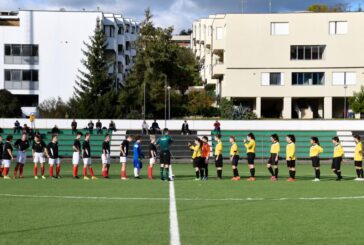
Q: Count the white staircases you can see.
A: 3